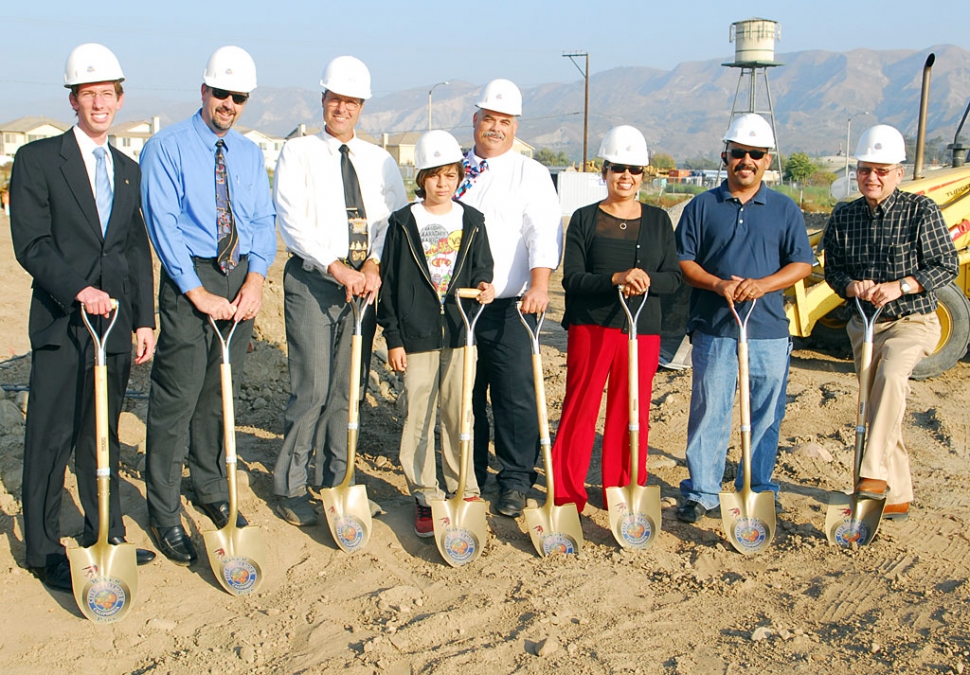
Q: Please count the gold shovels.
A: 8